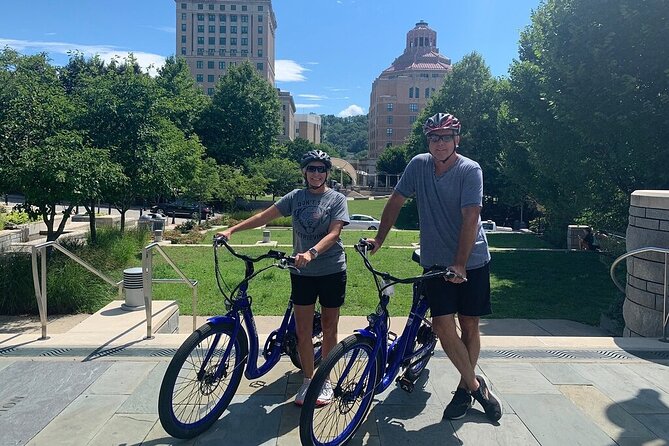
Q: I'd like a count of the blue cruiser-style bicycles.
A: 2